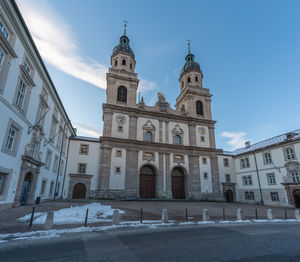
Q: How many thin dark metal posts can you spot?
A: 7